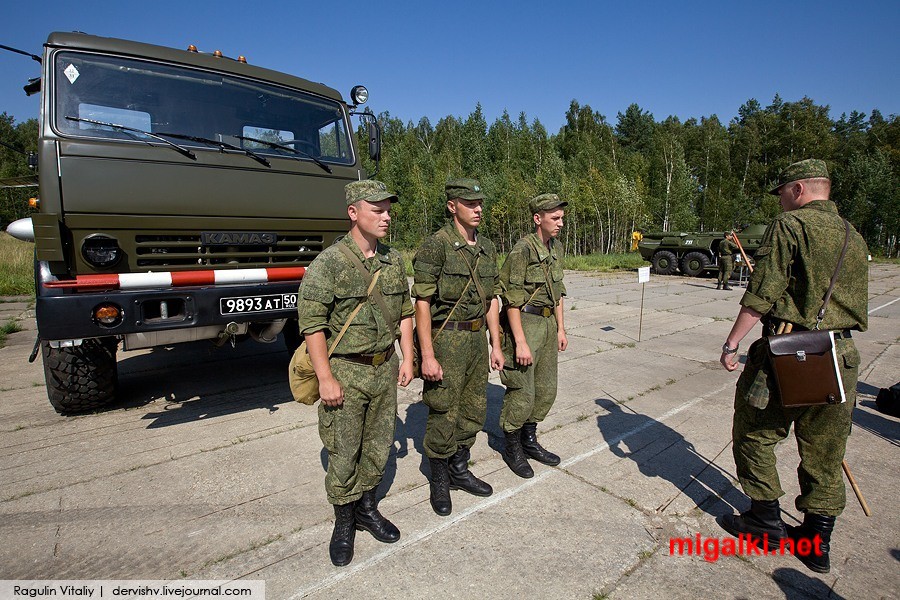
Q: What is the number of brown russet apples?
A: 0